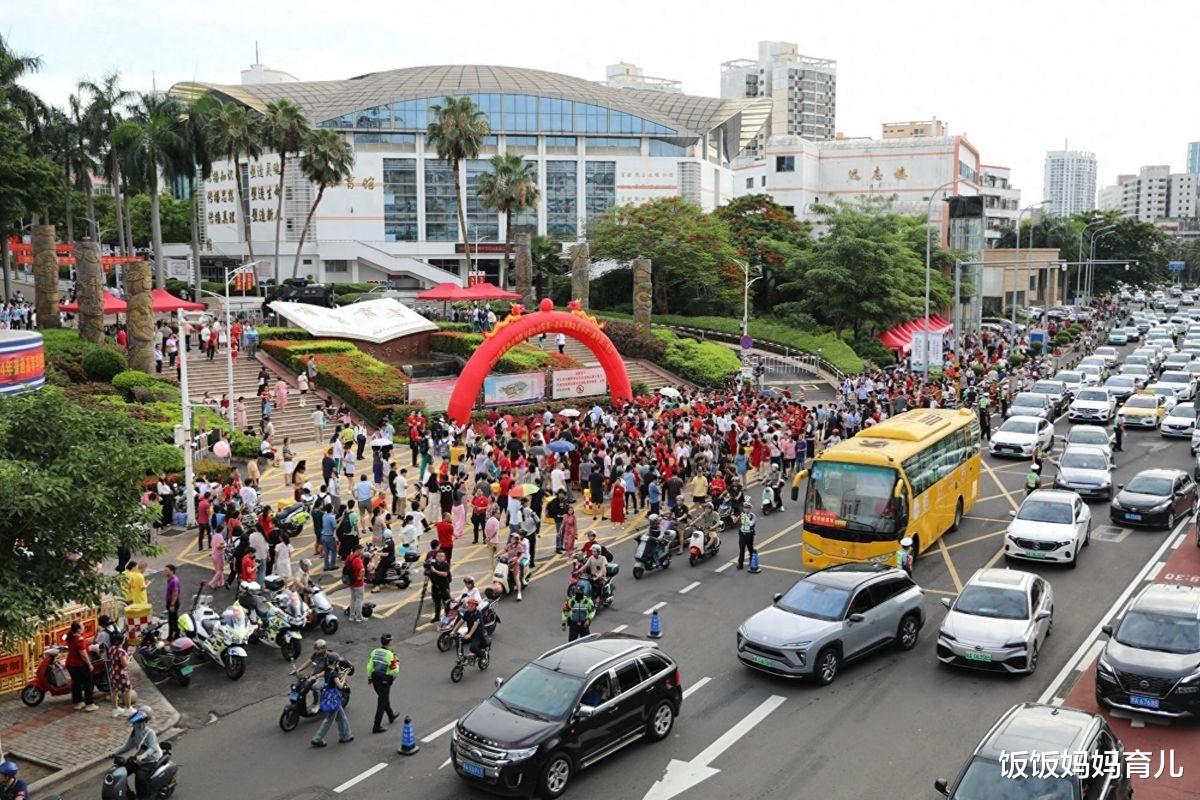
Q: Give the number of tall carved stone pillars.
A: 6